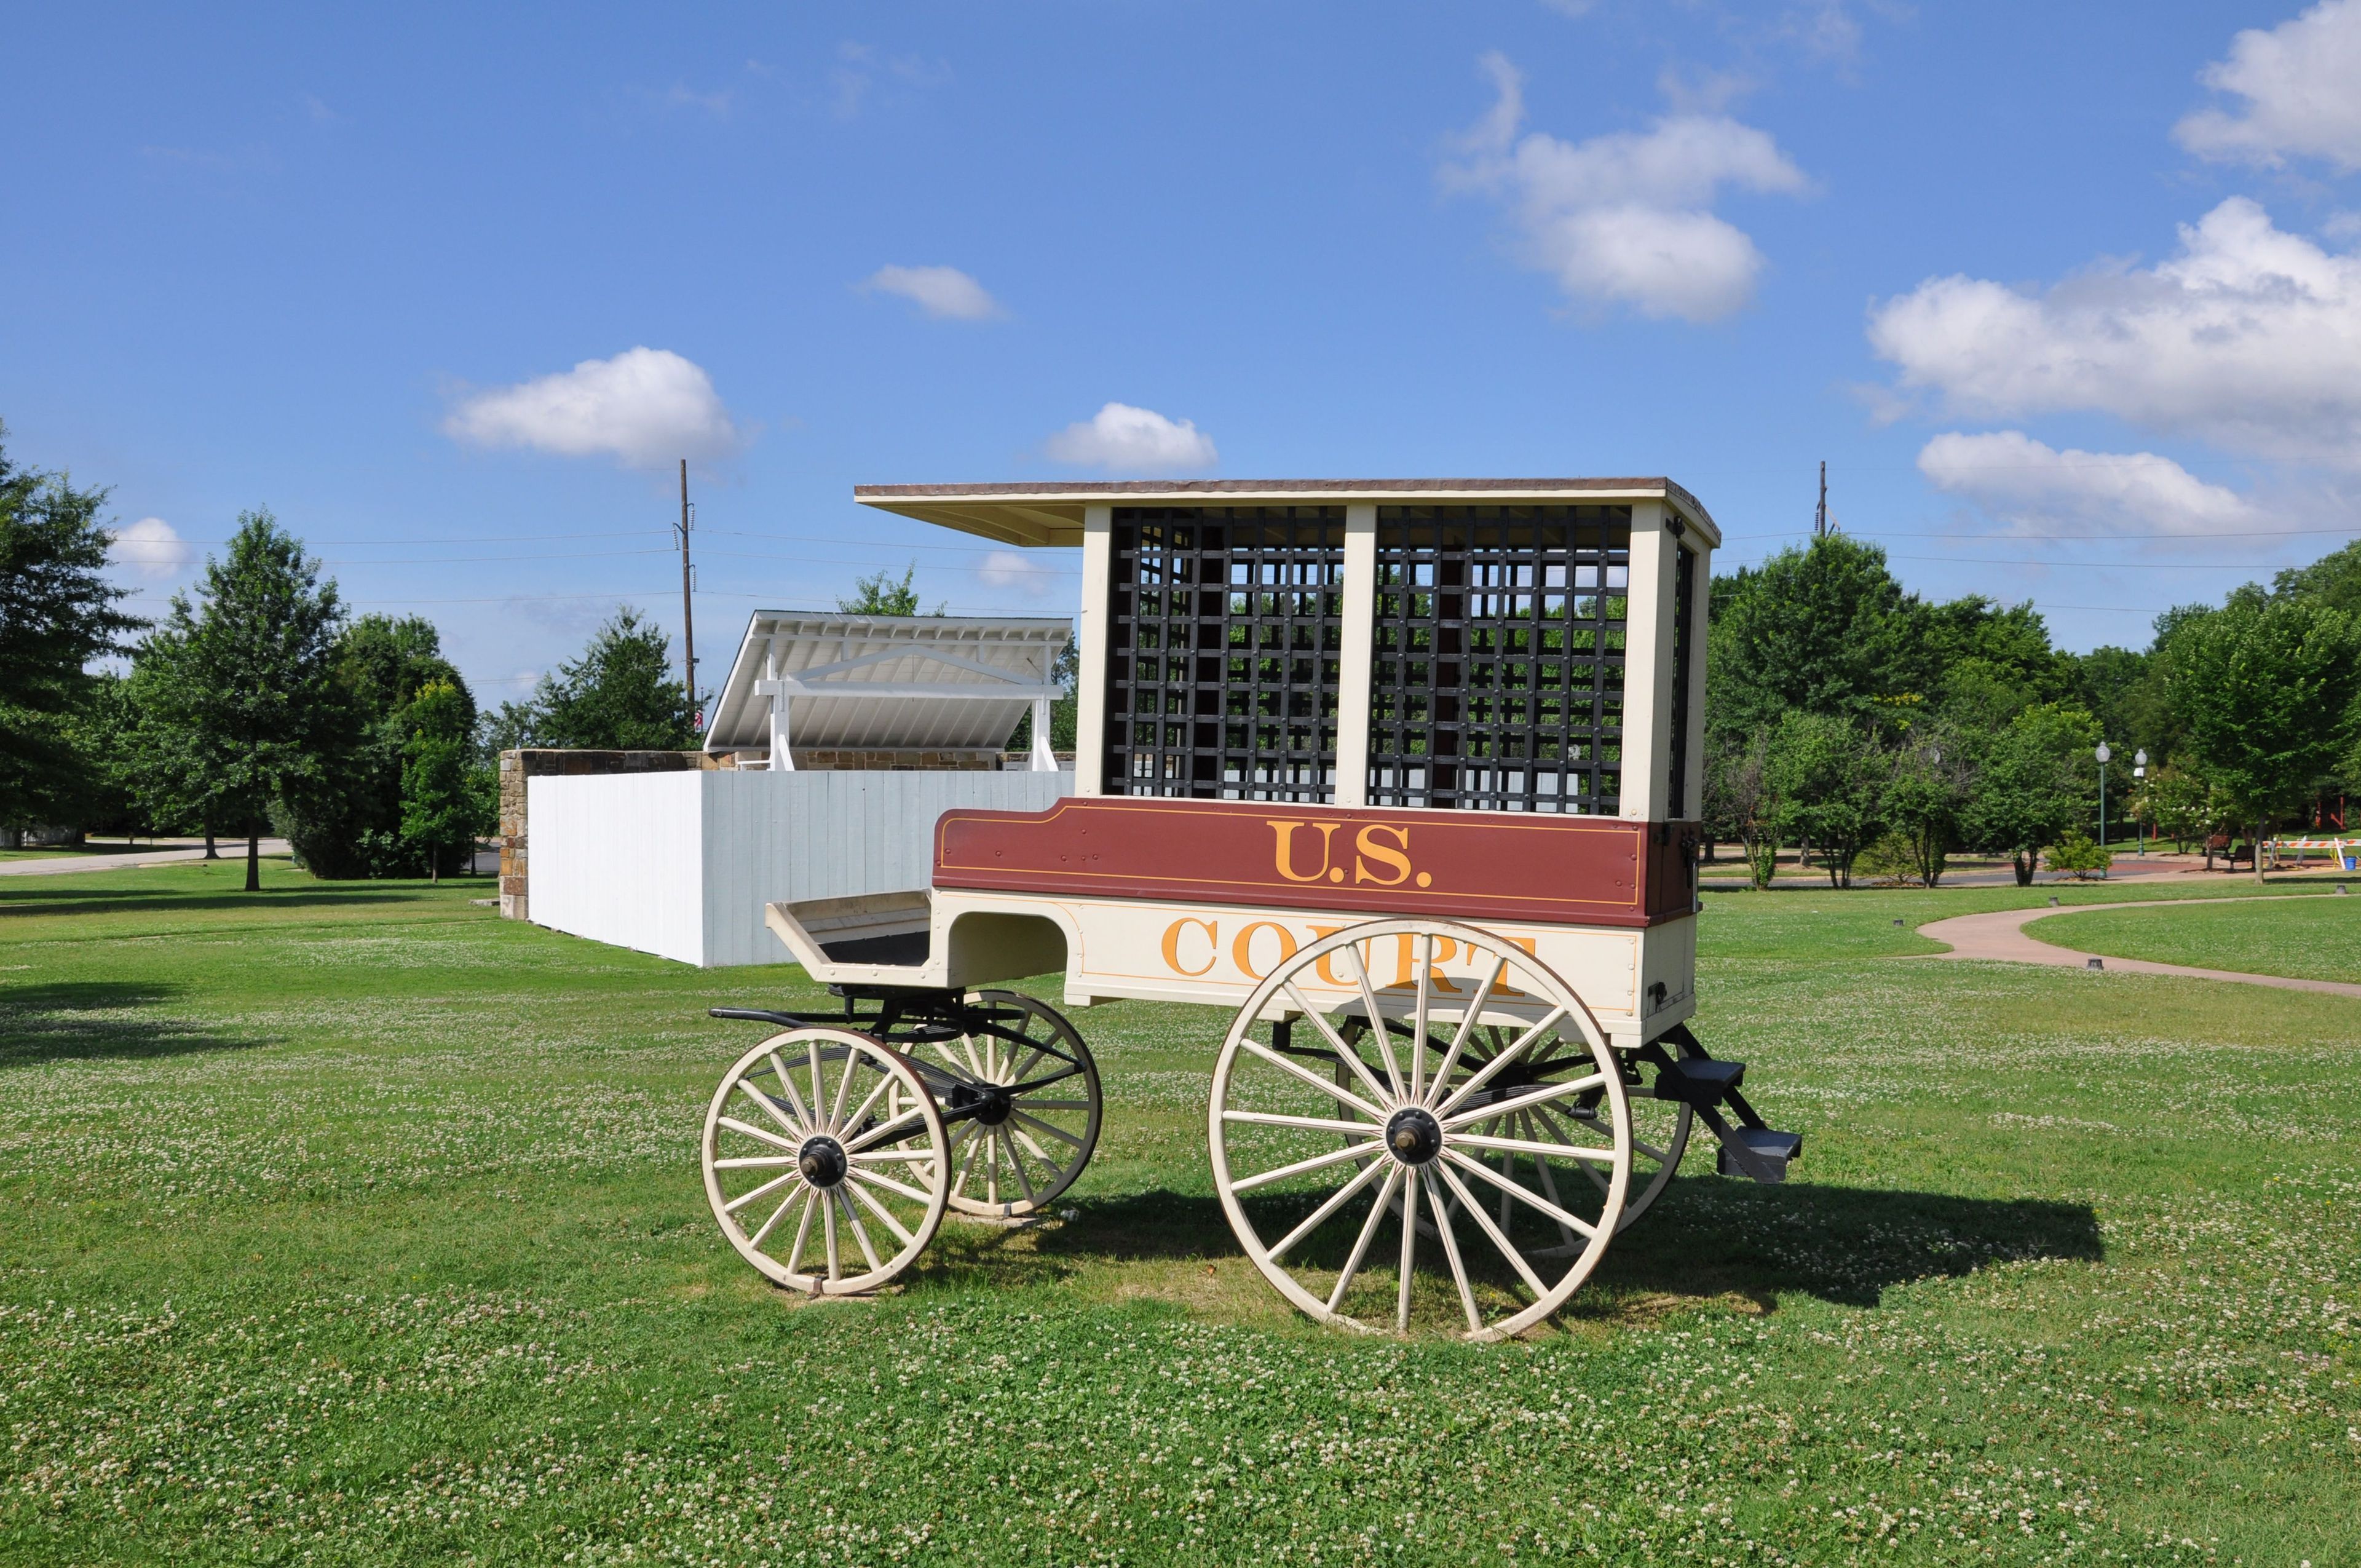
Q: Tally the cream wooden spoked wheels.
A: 4